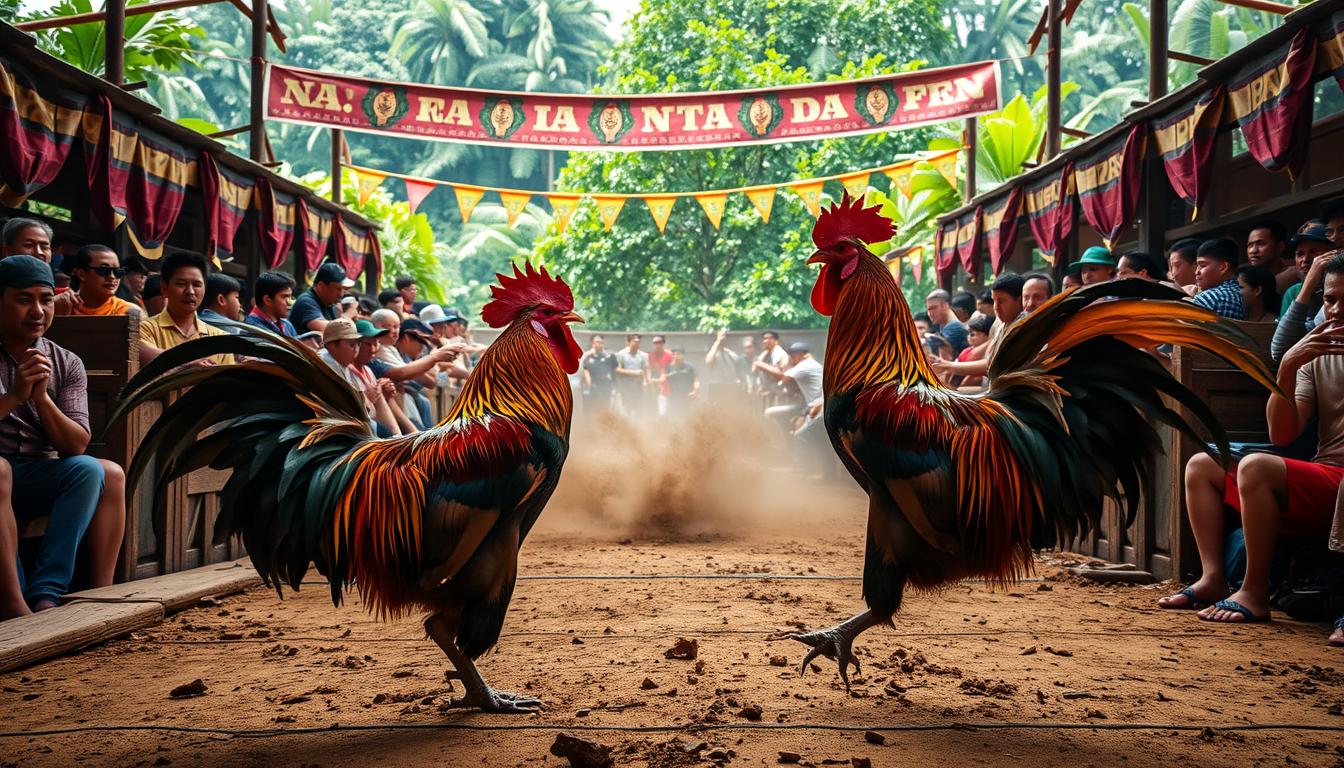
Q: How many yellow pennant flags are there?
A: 12